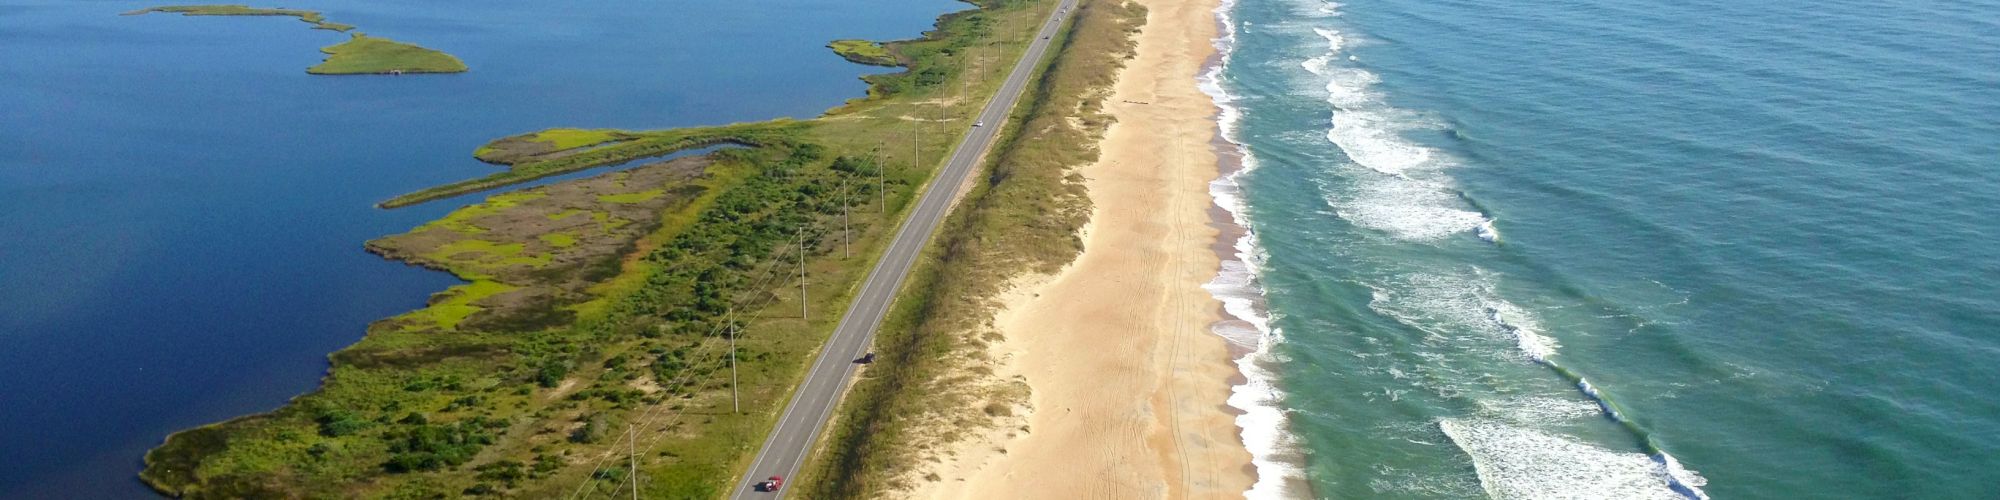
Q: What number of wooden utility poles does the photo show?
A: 13